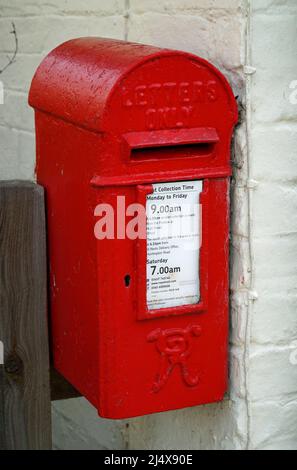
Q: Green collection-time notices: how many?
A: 0